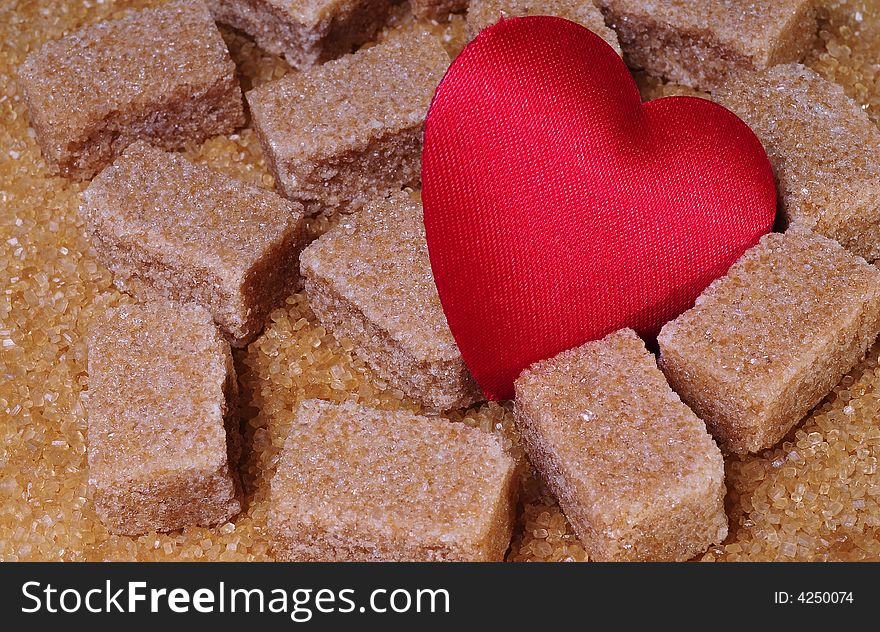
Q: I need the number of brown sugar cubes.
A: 13